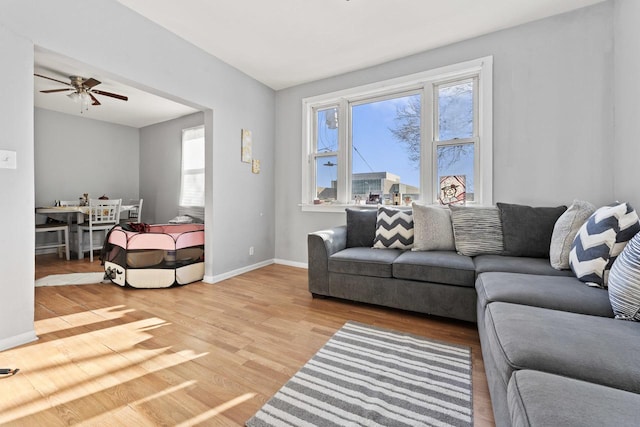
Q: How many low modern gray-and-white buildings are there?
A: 1